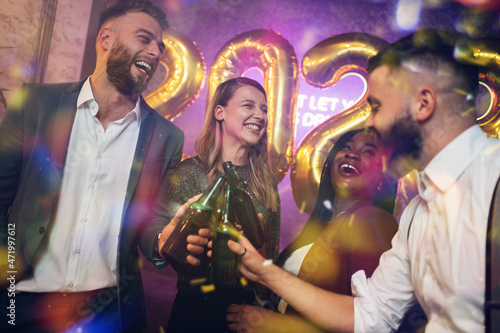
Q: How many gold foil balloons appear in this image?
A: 4